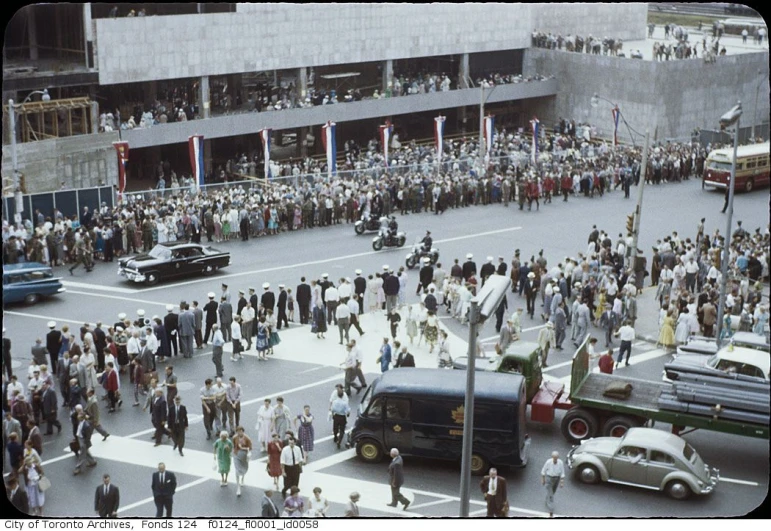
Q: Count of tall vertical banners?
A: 9